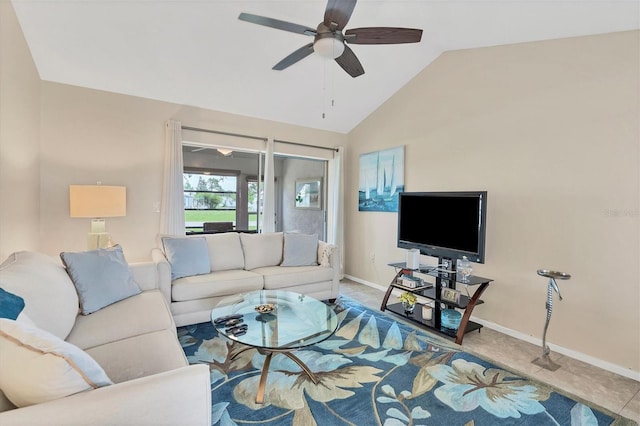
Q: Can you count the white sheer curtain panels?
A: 3